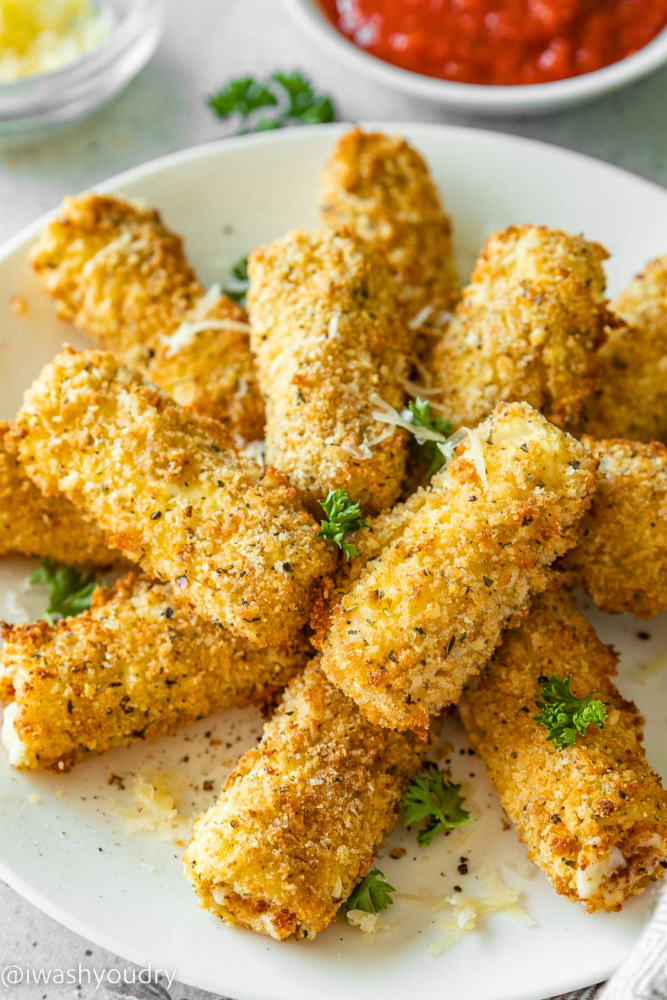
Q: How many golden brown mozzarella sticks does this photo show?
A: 12